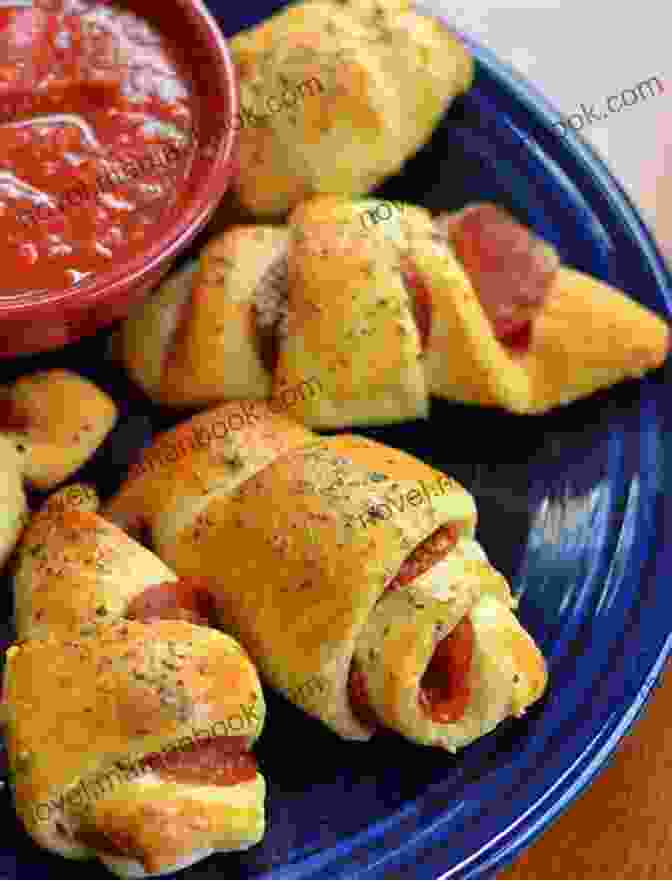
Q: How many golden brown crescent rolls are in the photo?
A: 5